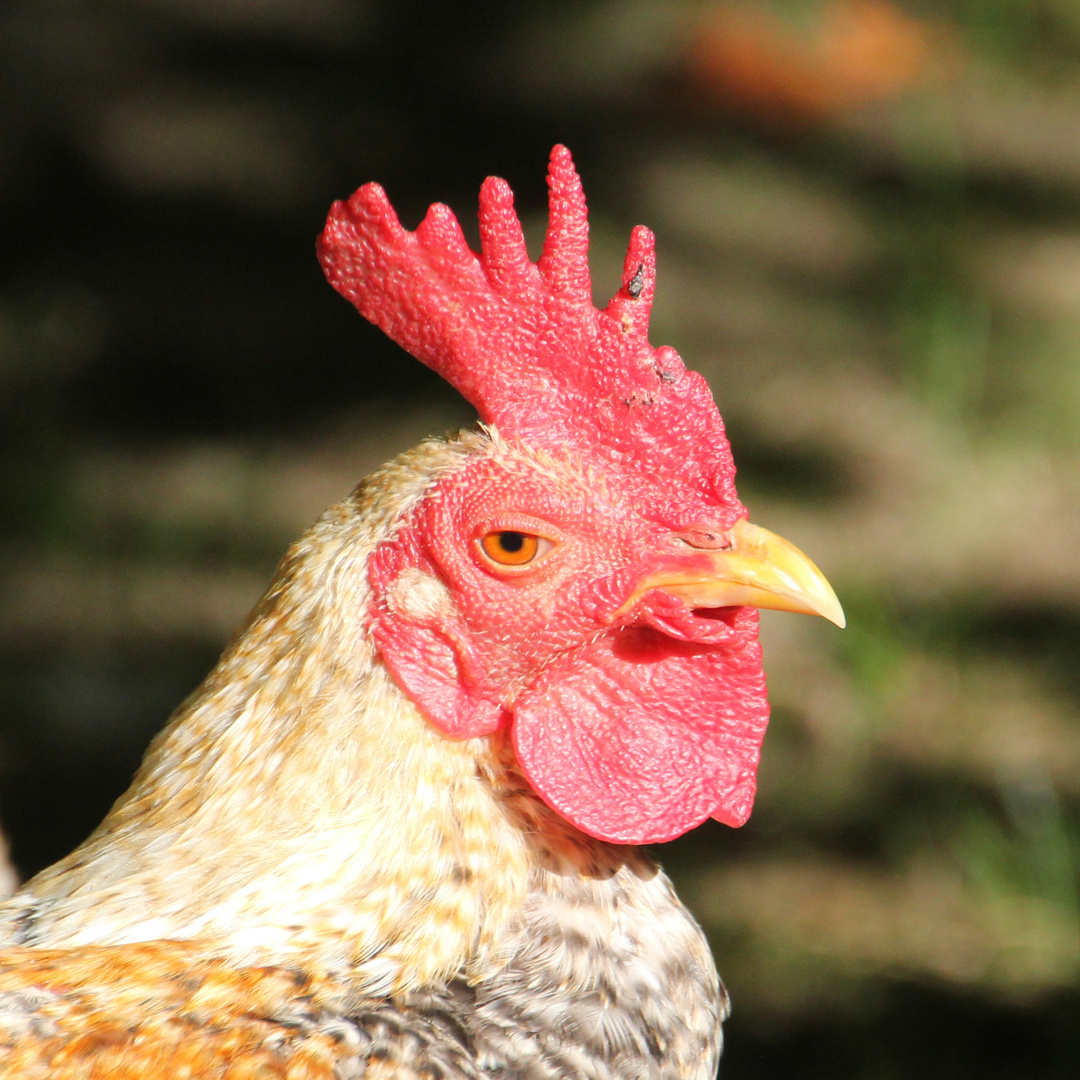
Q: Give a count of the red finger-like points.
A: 5